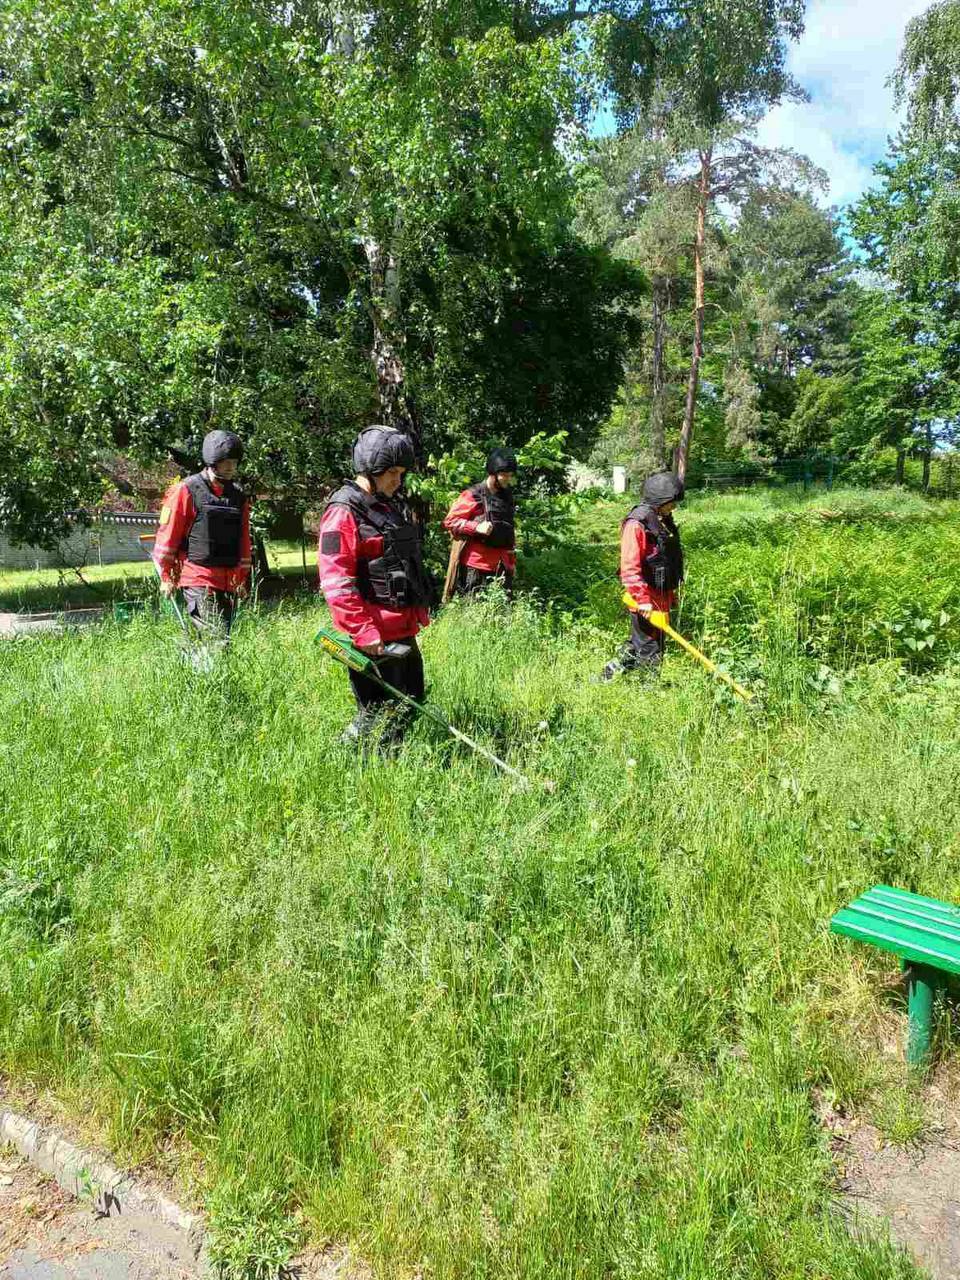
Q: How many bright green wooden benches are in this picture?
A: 1